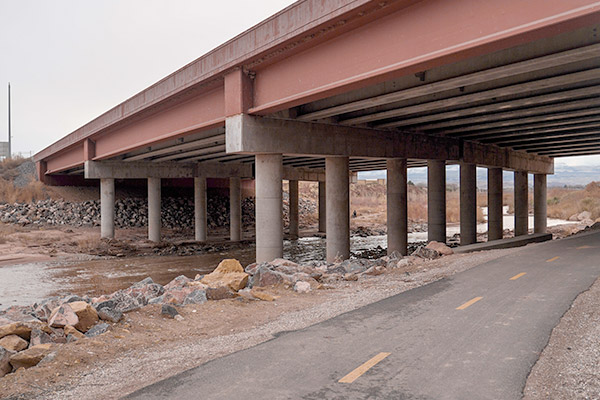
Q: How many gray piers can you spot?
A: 14